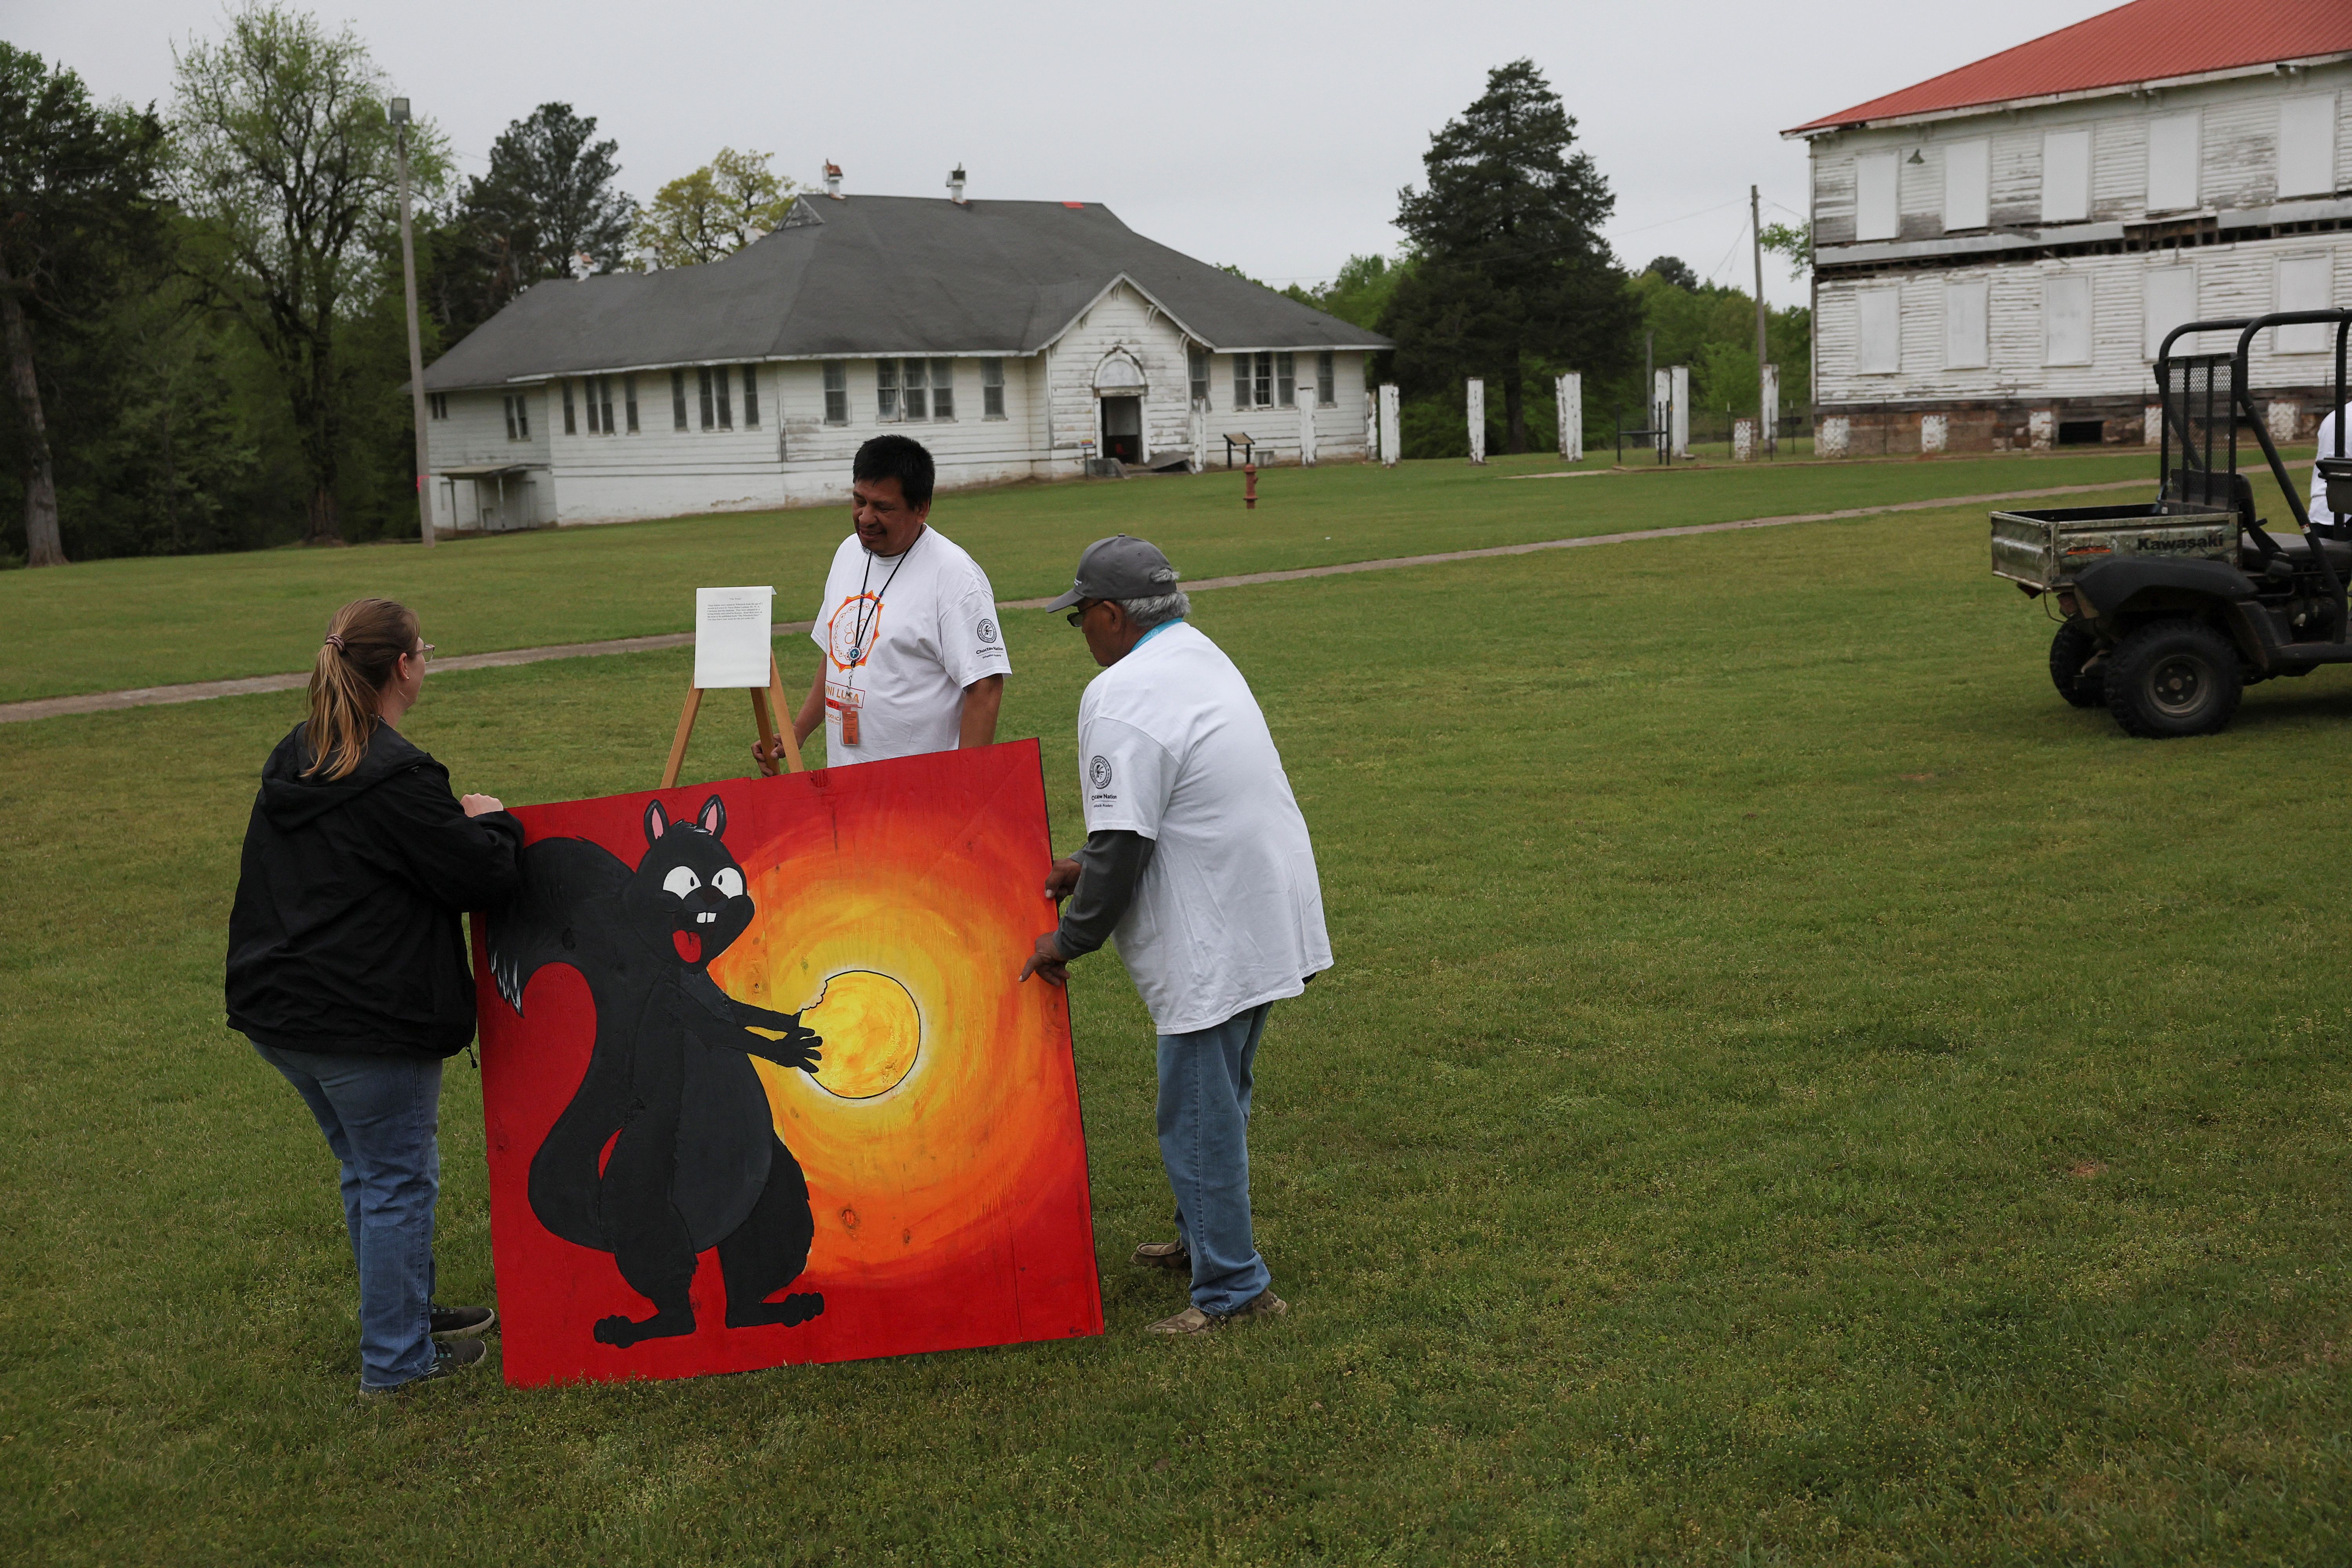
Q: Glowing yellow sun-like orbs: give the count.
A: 1